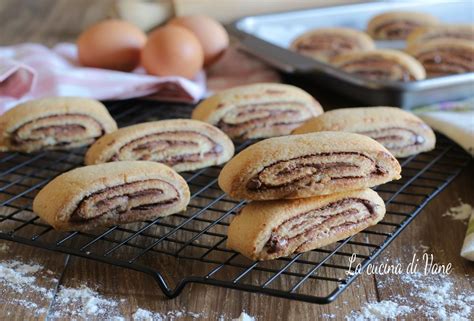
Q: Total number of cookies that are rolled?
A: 12